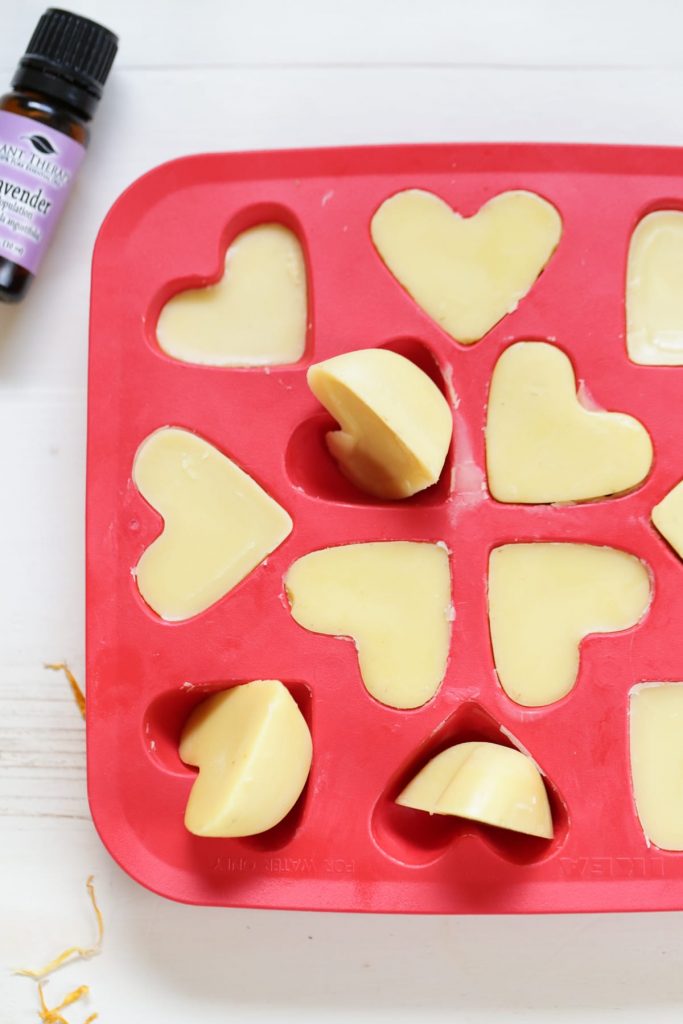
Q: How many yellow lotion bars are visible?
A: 12